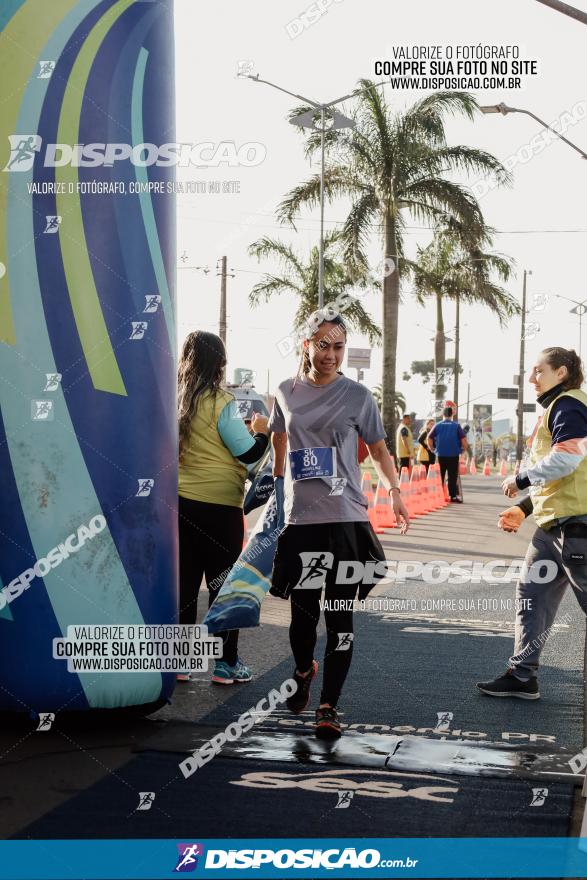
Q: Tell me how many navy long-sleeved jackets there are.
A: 1